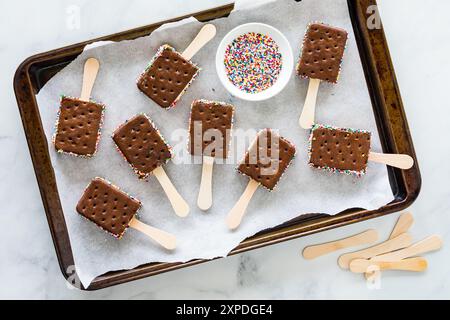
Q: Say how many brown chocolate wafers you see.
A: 8